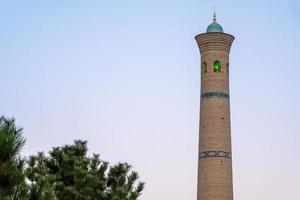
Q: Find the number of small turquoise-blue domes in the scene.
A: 1